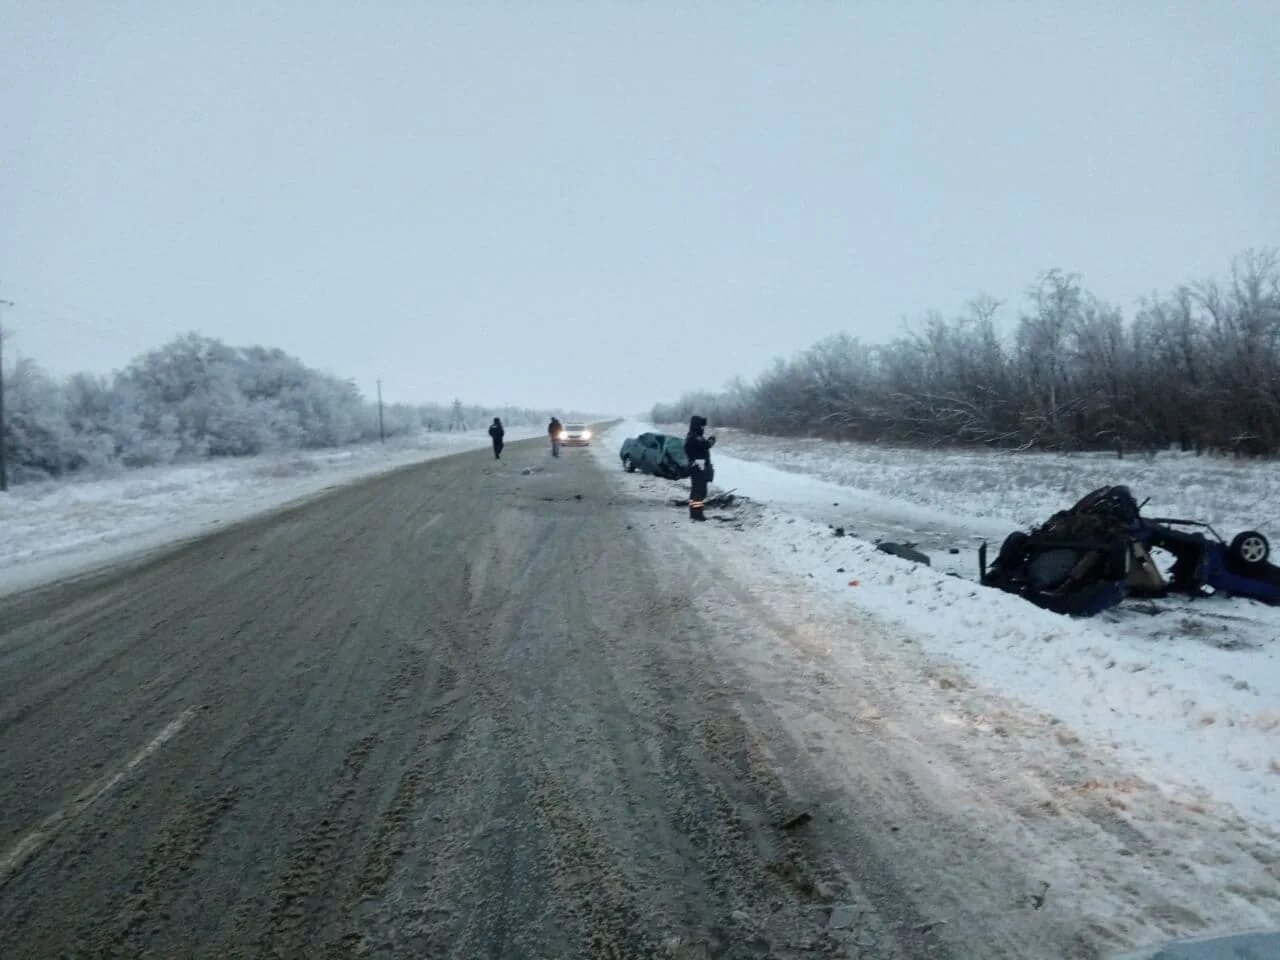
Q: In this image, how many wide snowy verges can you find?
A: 2